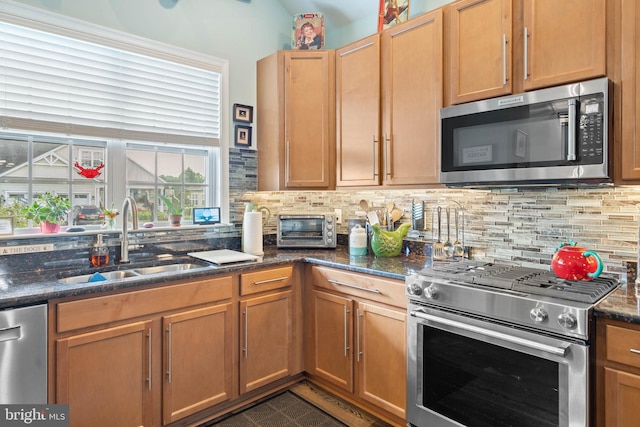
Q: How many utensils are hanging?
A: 3